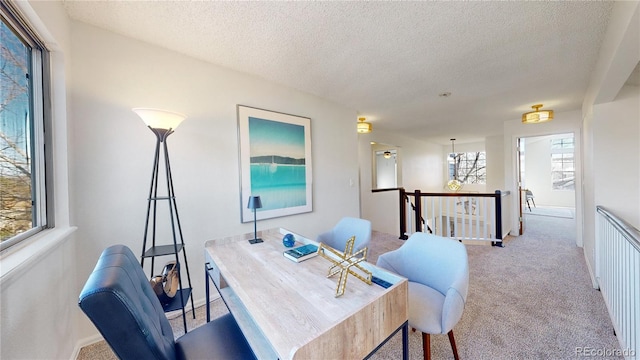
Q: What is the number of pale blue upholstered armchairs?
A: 2